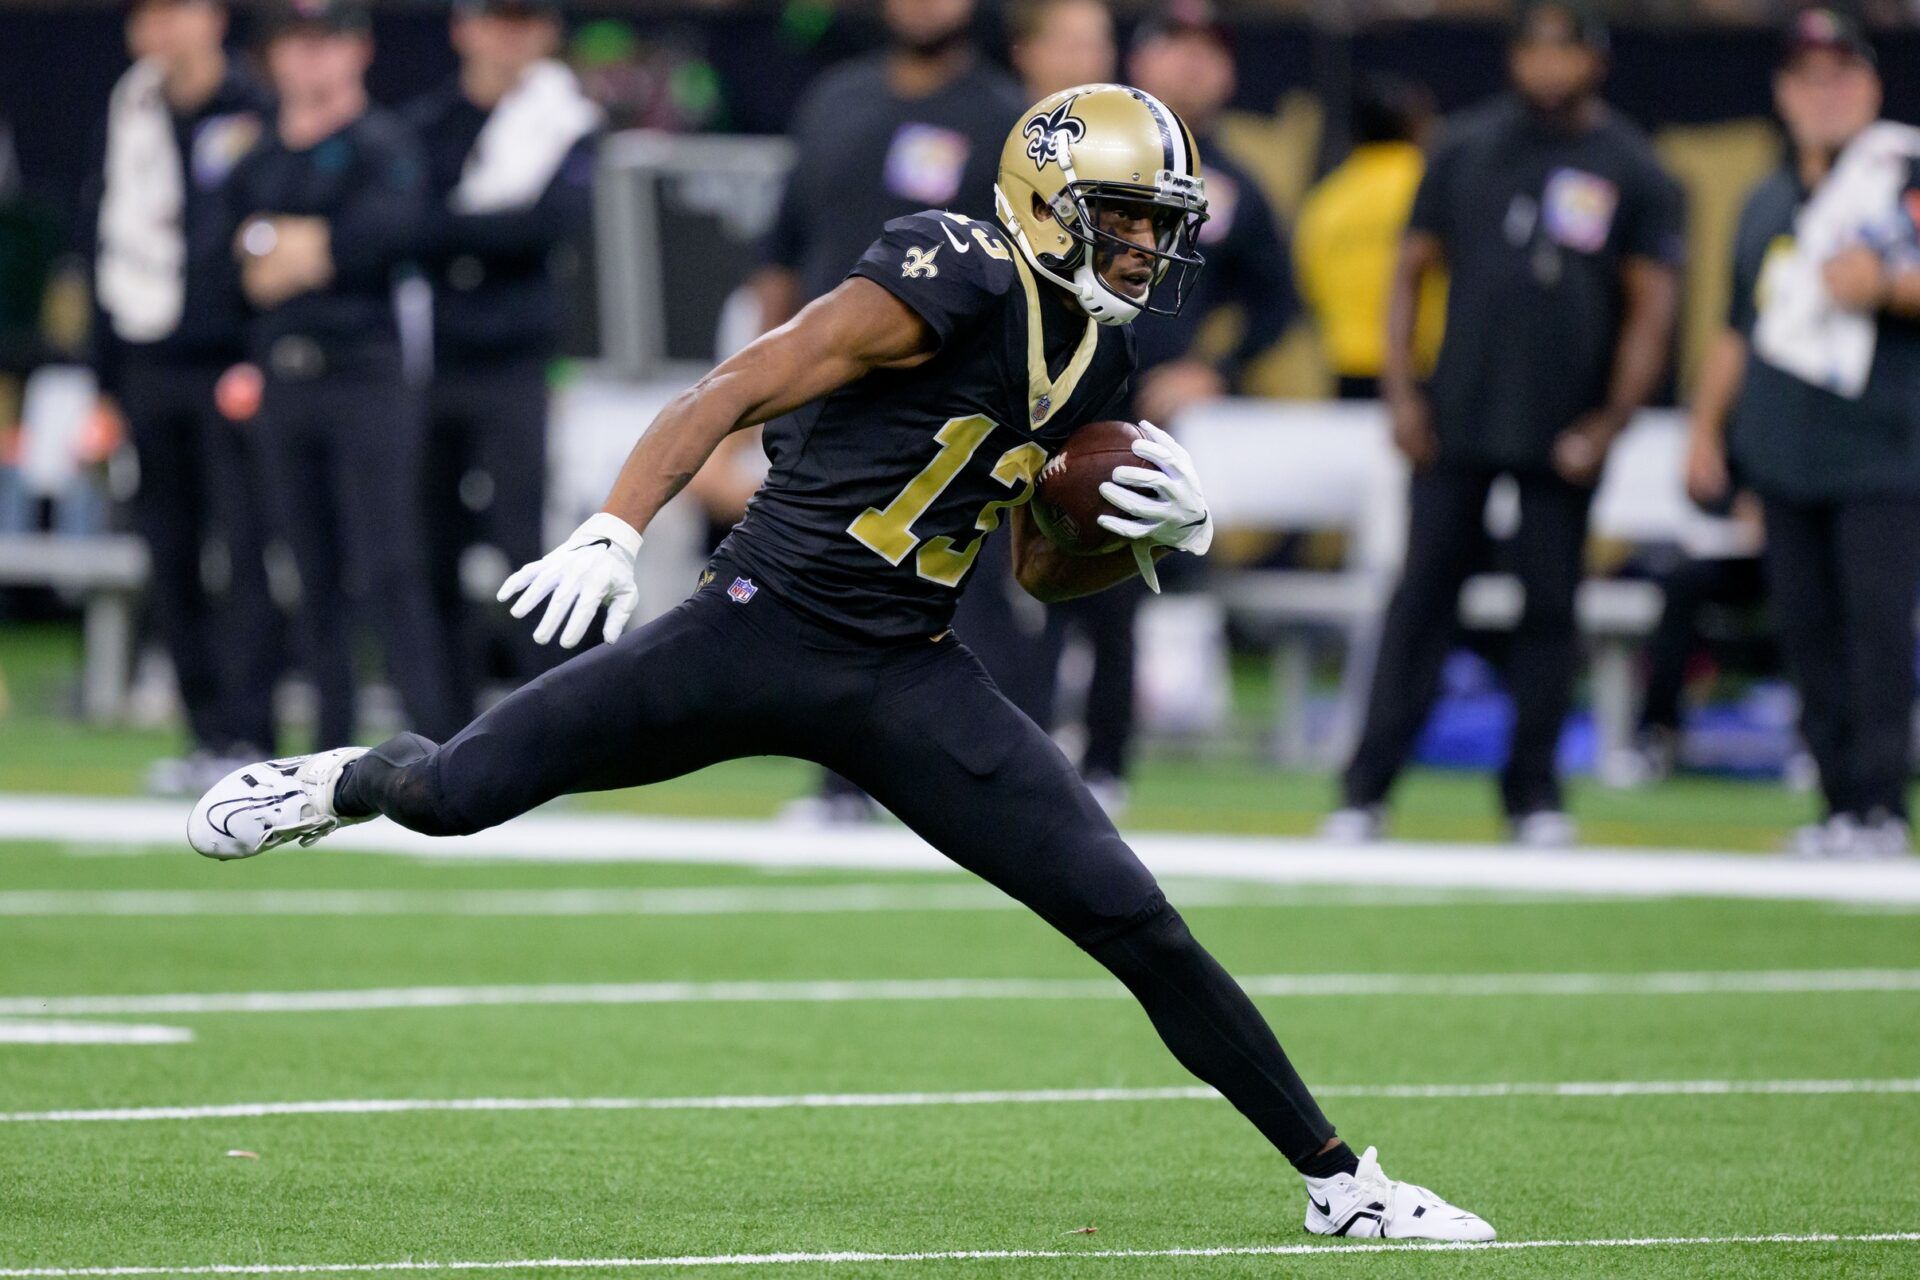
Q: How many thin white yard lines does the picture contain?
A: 4